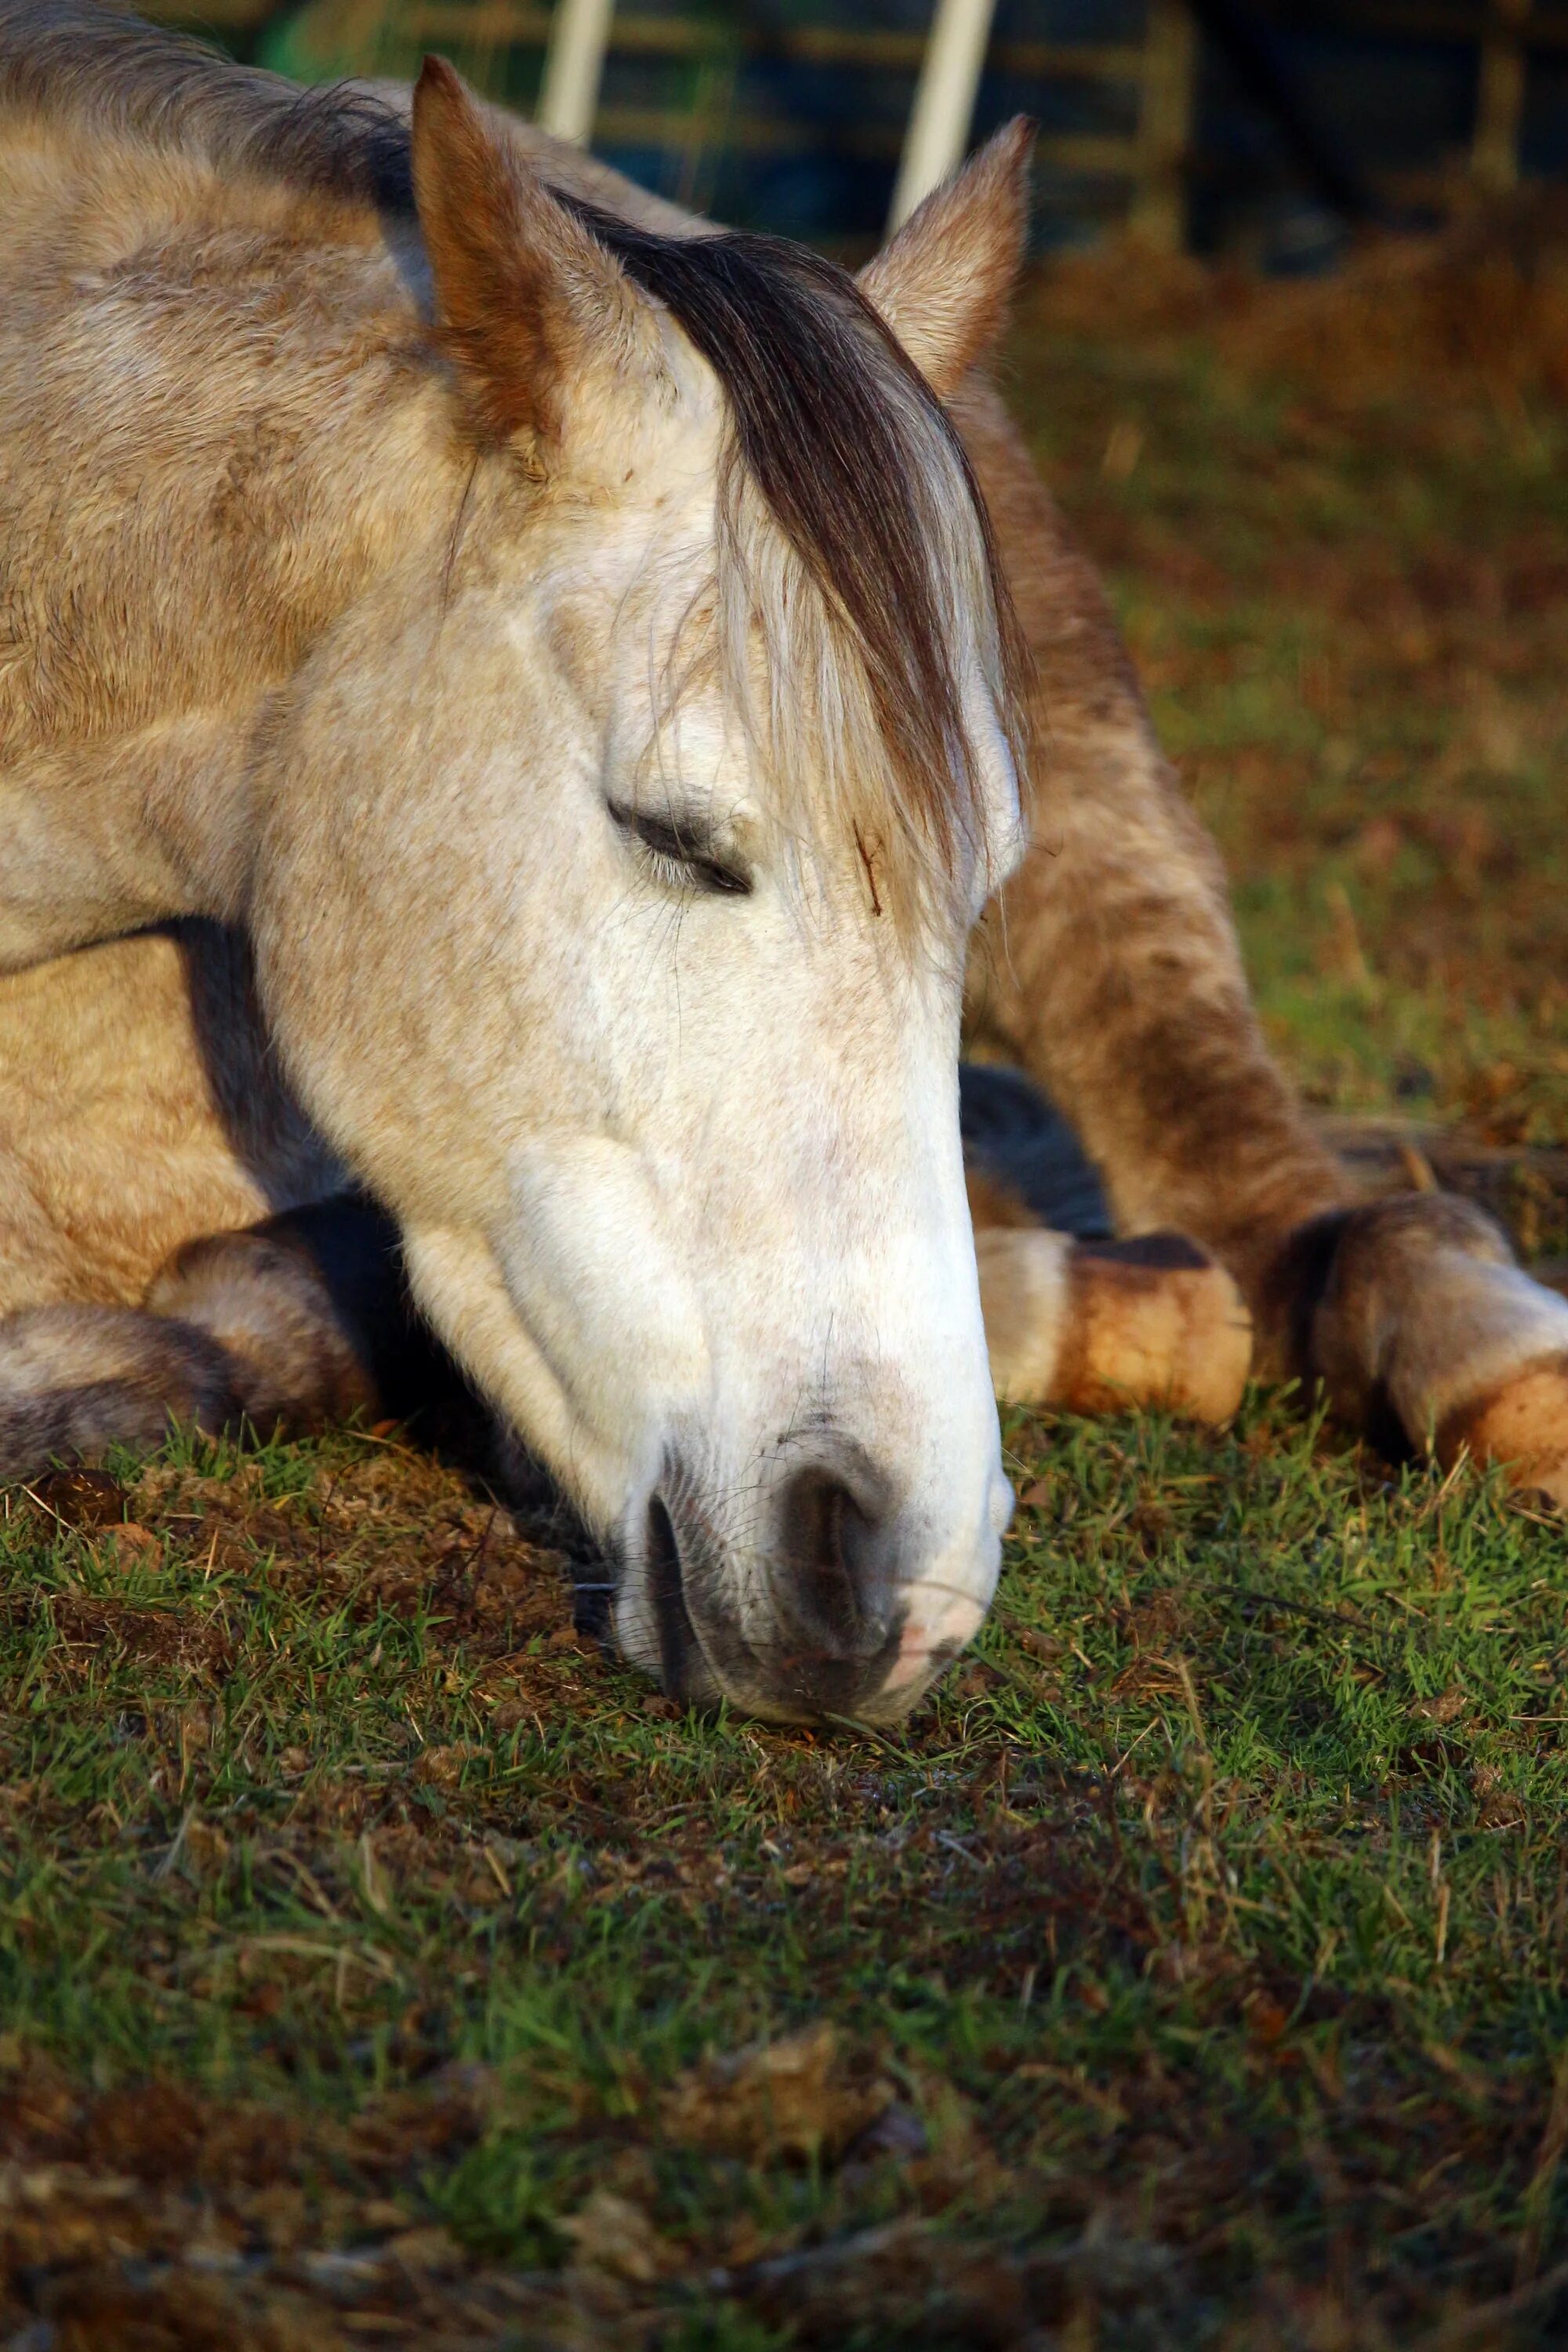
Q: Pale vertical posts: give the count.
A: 2